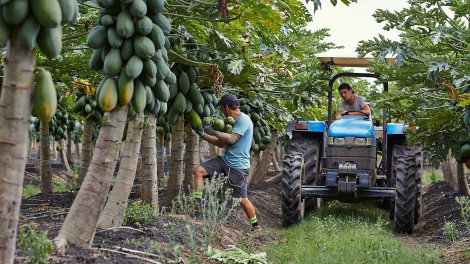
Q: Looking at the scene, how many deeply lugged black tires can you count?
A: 4